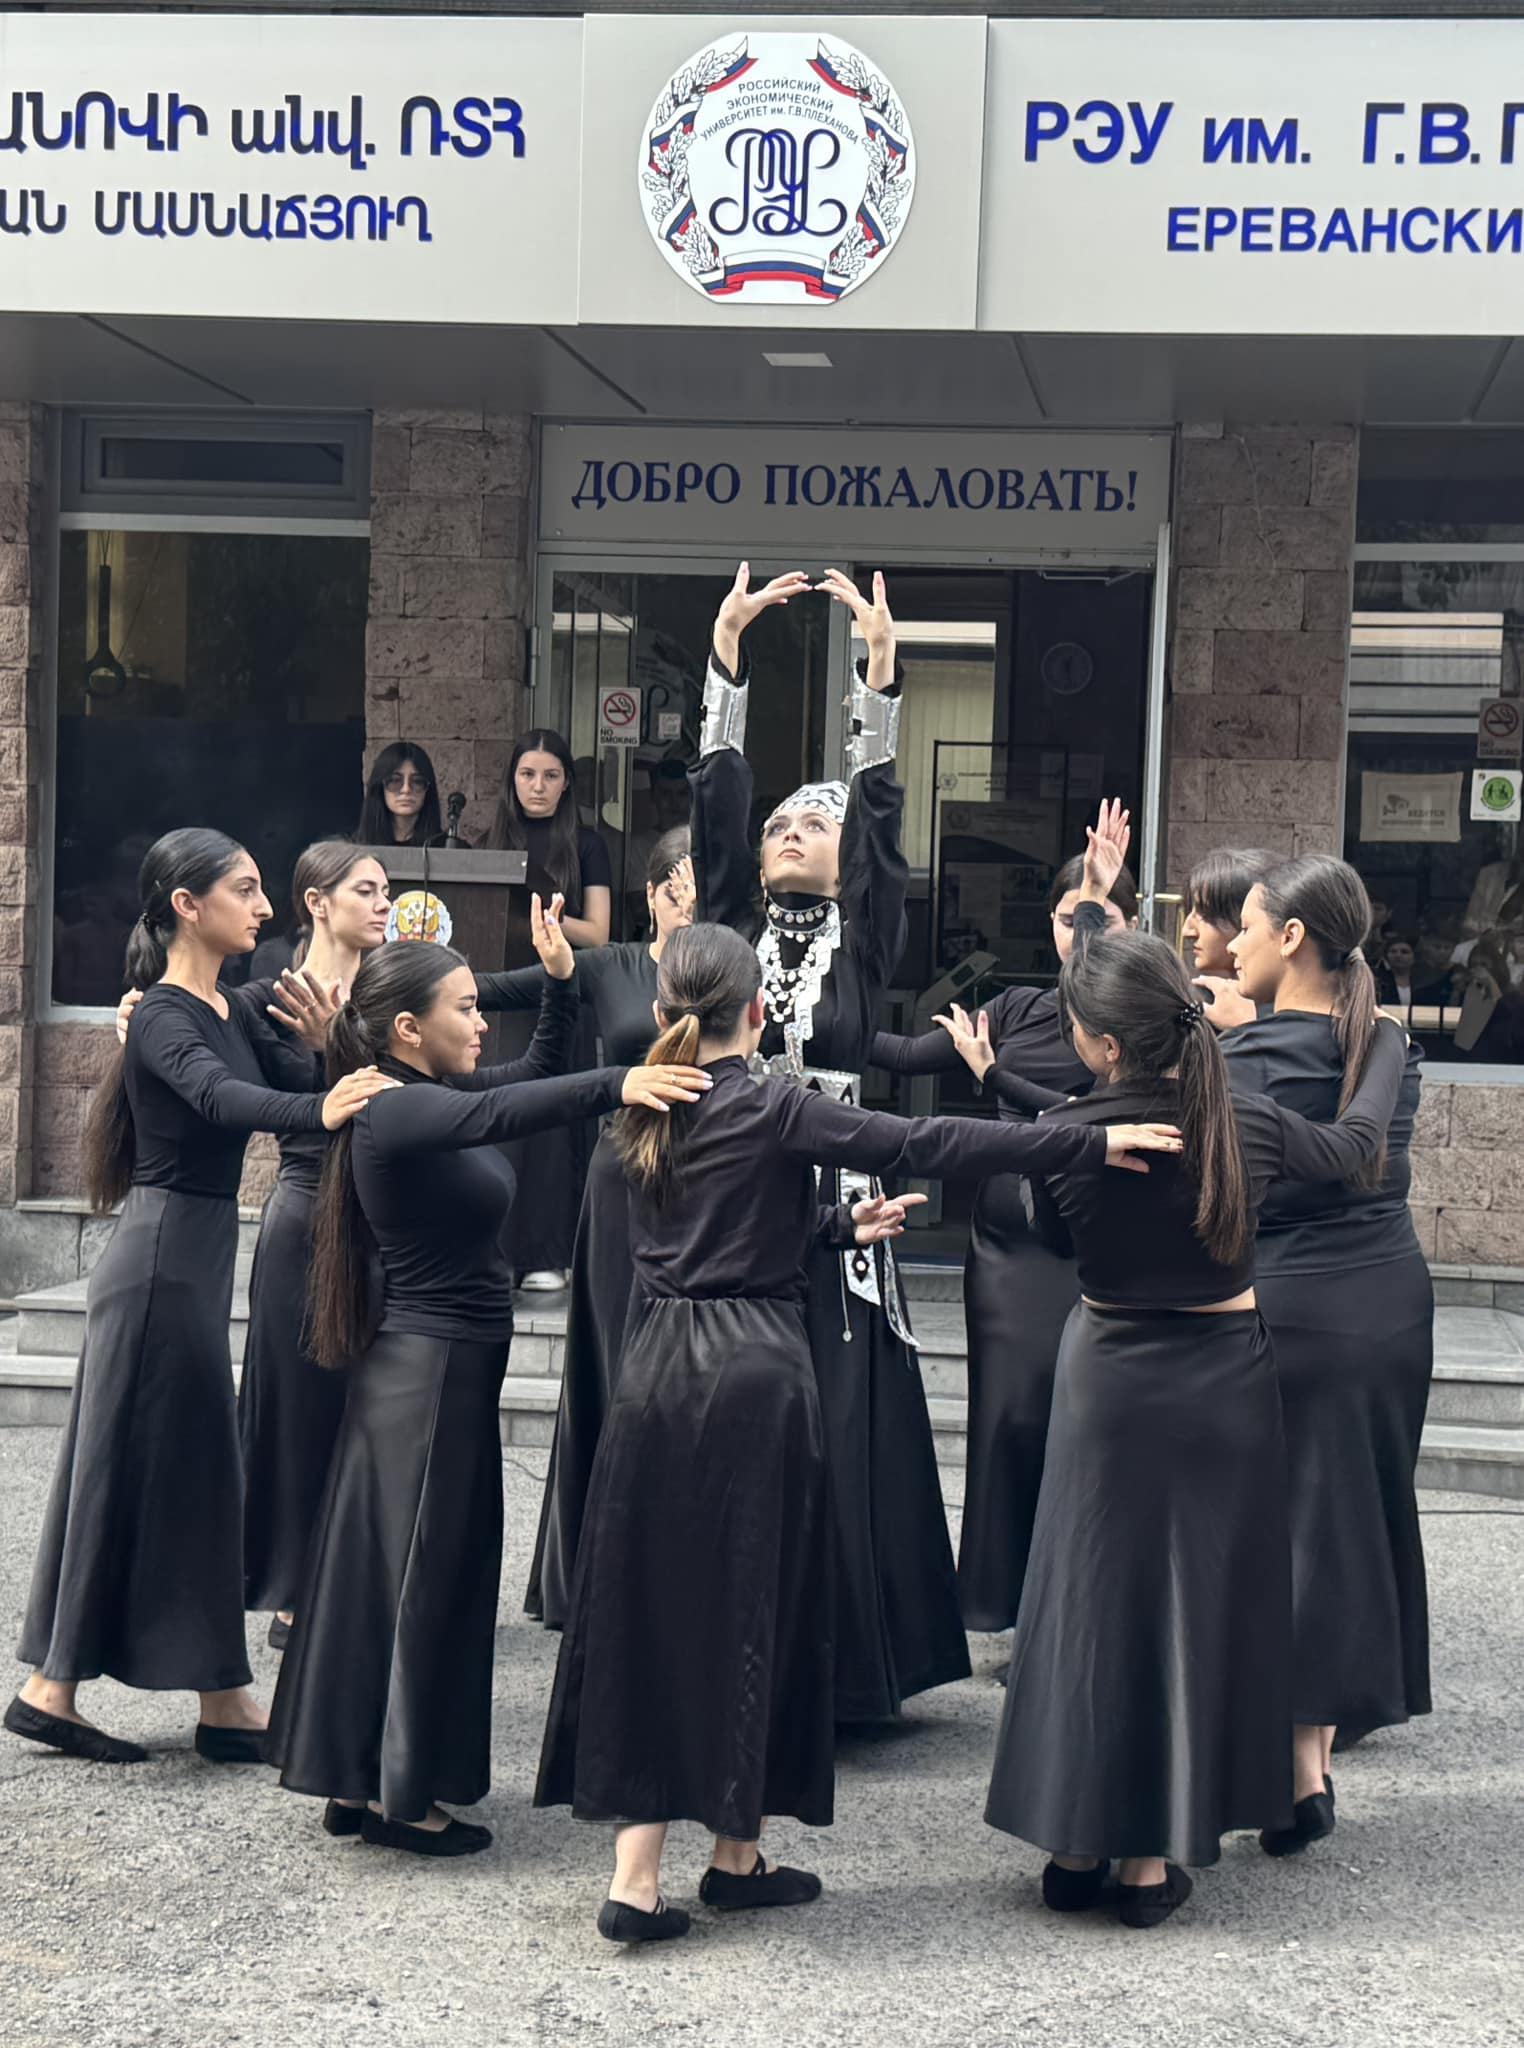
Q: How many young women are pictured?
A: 12